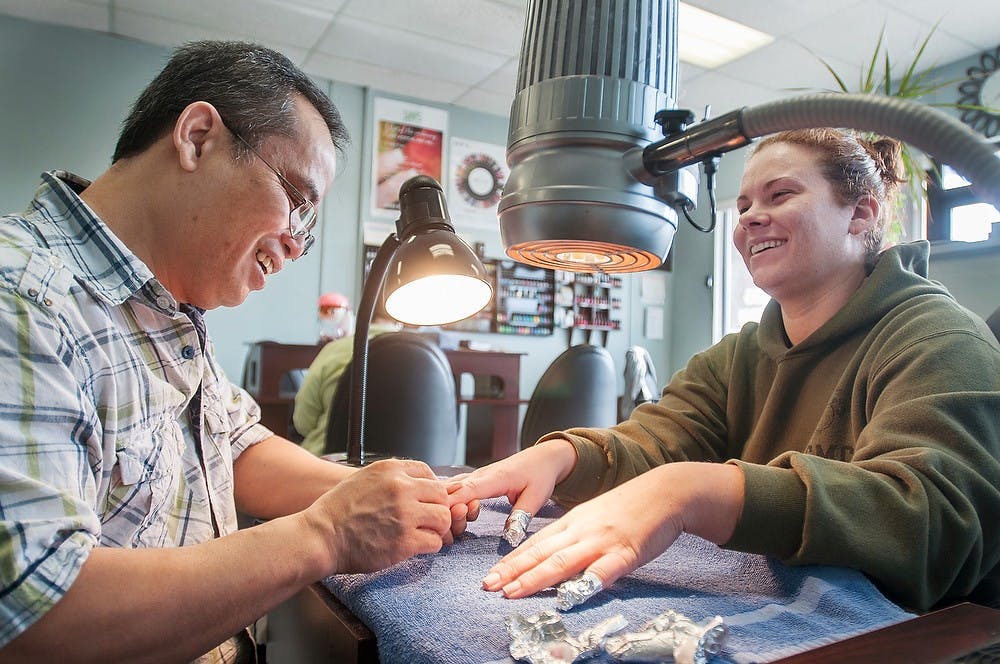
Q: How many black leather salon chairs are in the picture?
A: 2